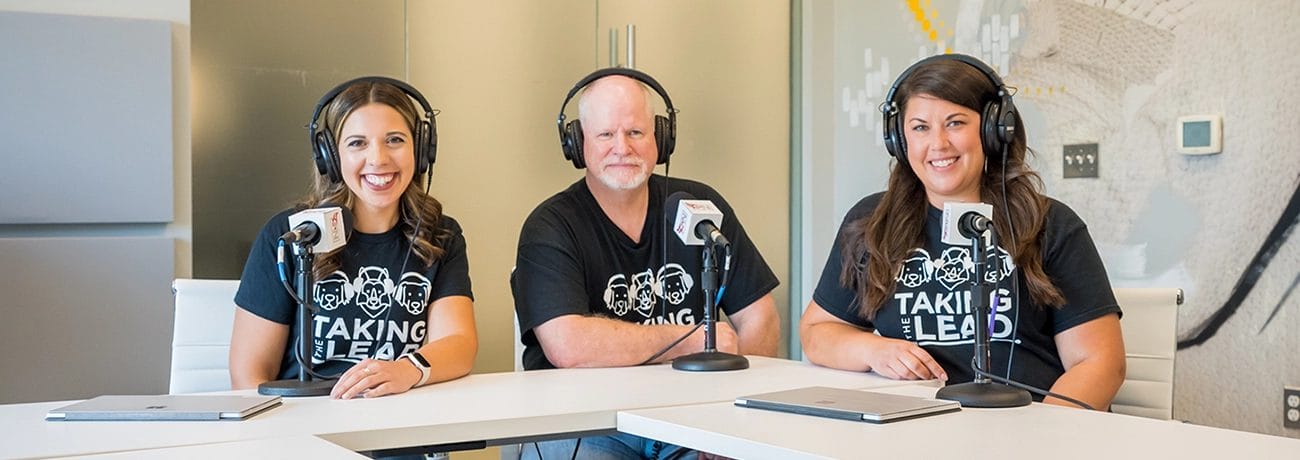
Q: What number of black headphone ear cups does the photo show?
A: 6